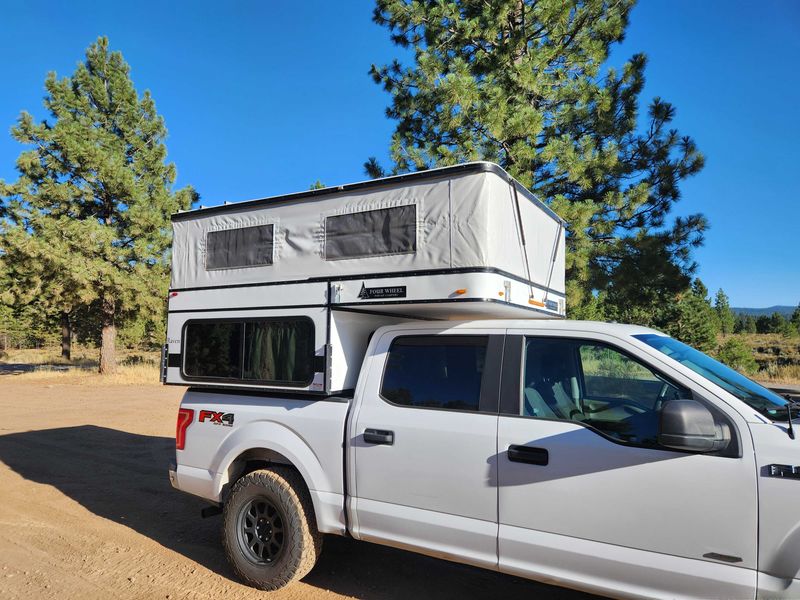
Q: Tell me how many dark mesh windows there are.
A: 2